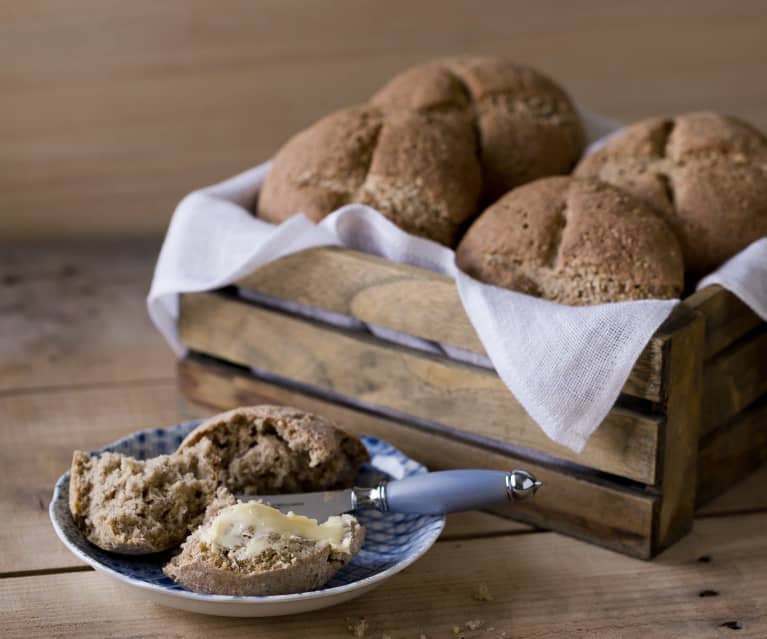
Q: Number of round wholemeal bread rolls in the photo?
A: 4